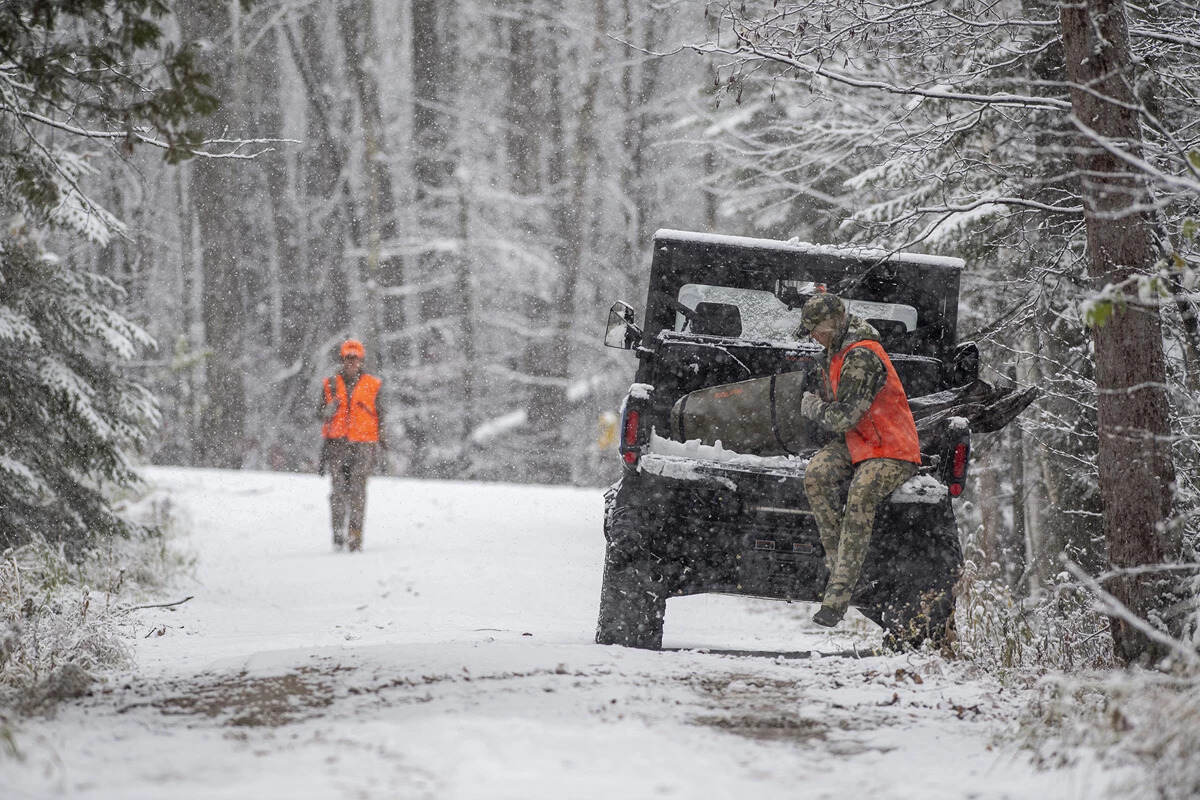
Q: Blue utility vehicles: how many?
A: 0